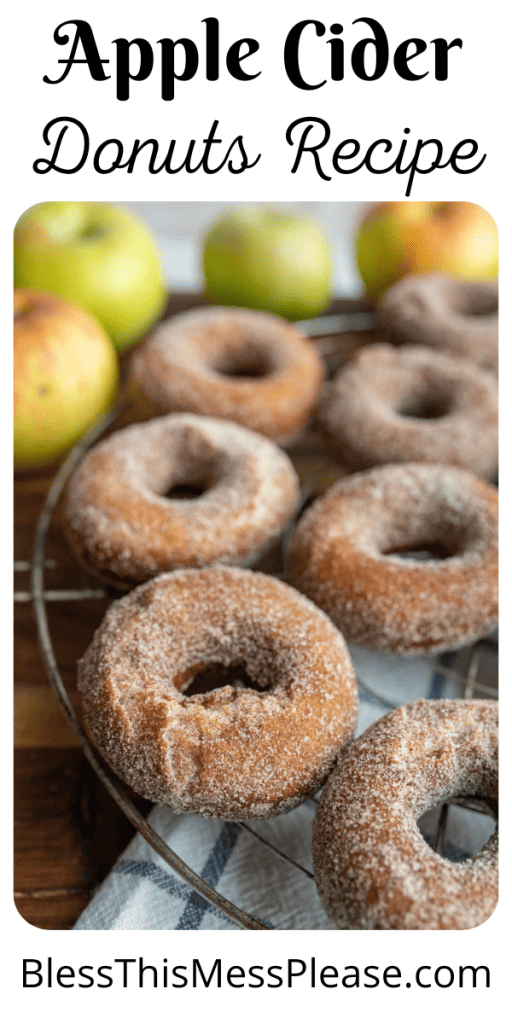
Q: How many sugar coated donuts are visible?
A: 7